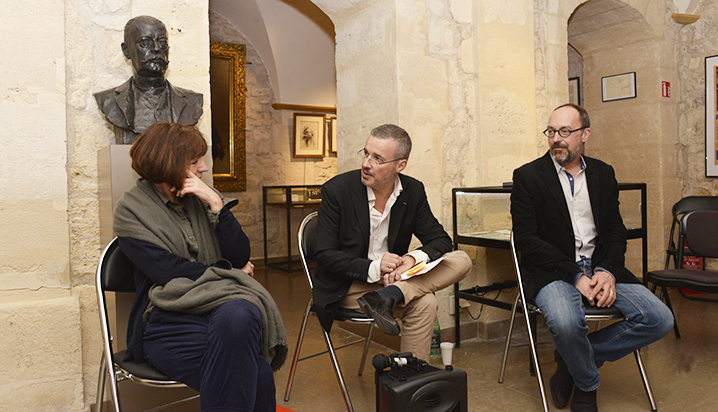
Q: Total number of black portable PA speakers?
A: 1